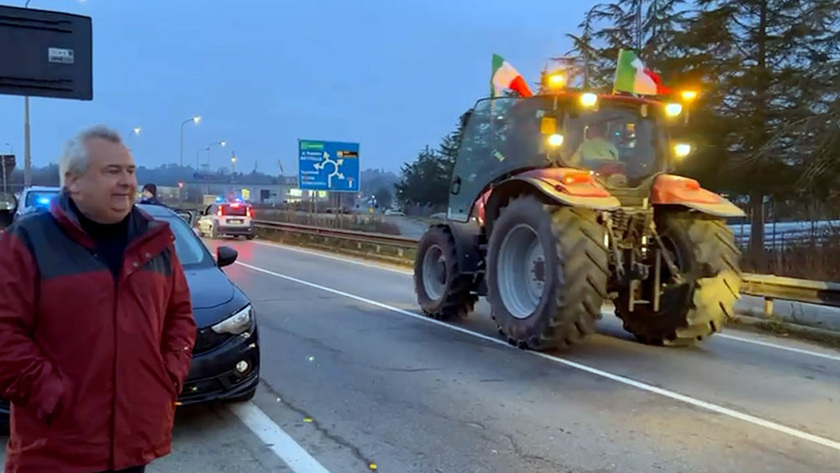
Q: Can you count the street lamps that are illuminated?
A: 4